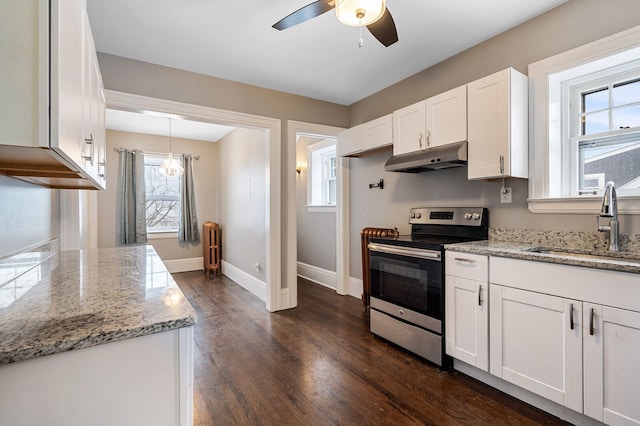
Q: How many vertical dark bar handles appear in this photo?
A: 3